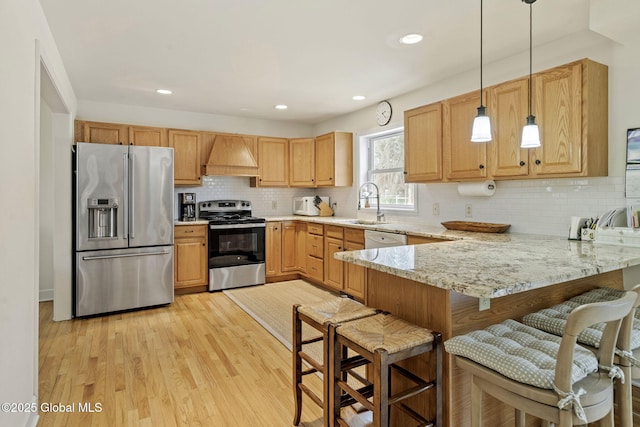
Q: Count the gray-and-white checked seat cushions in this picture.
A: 2